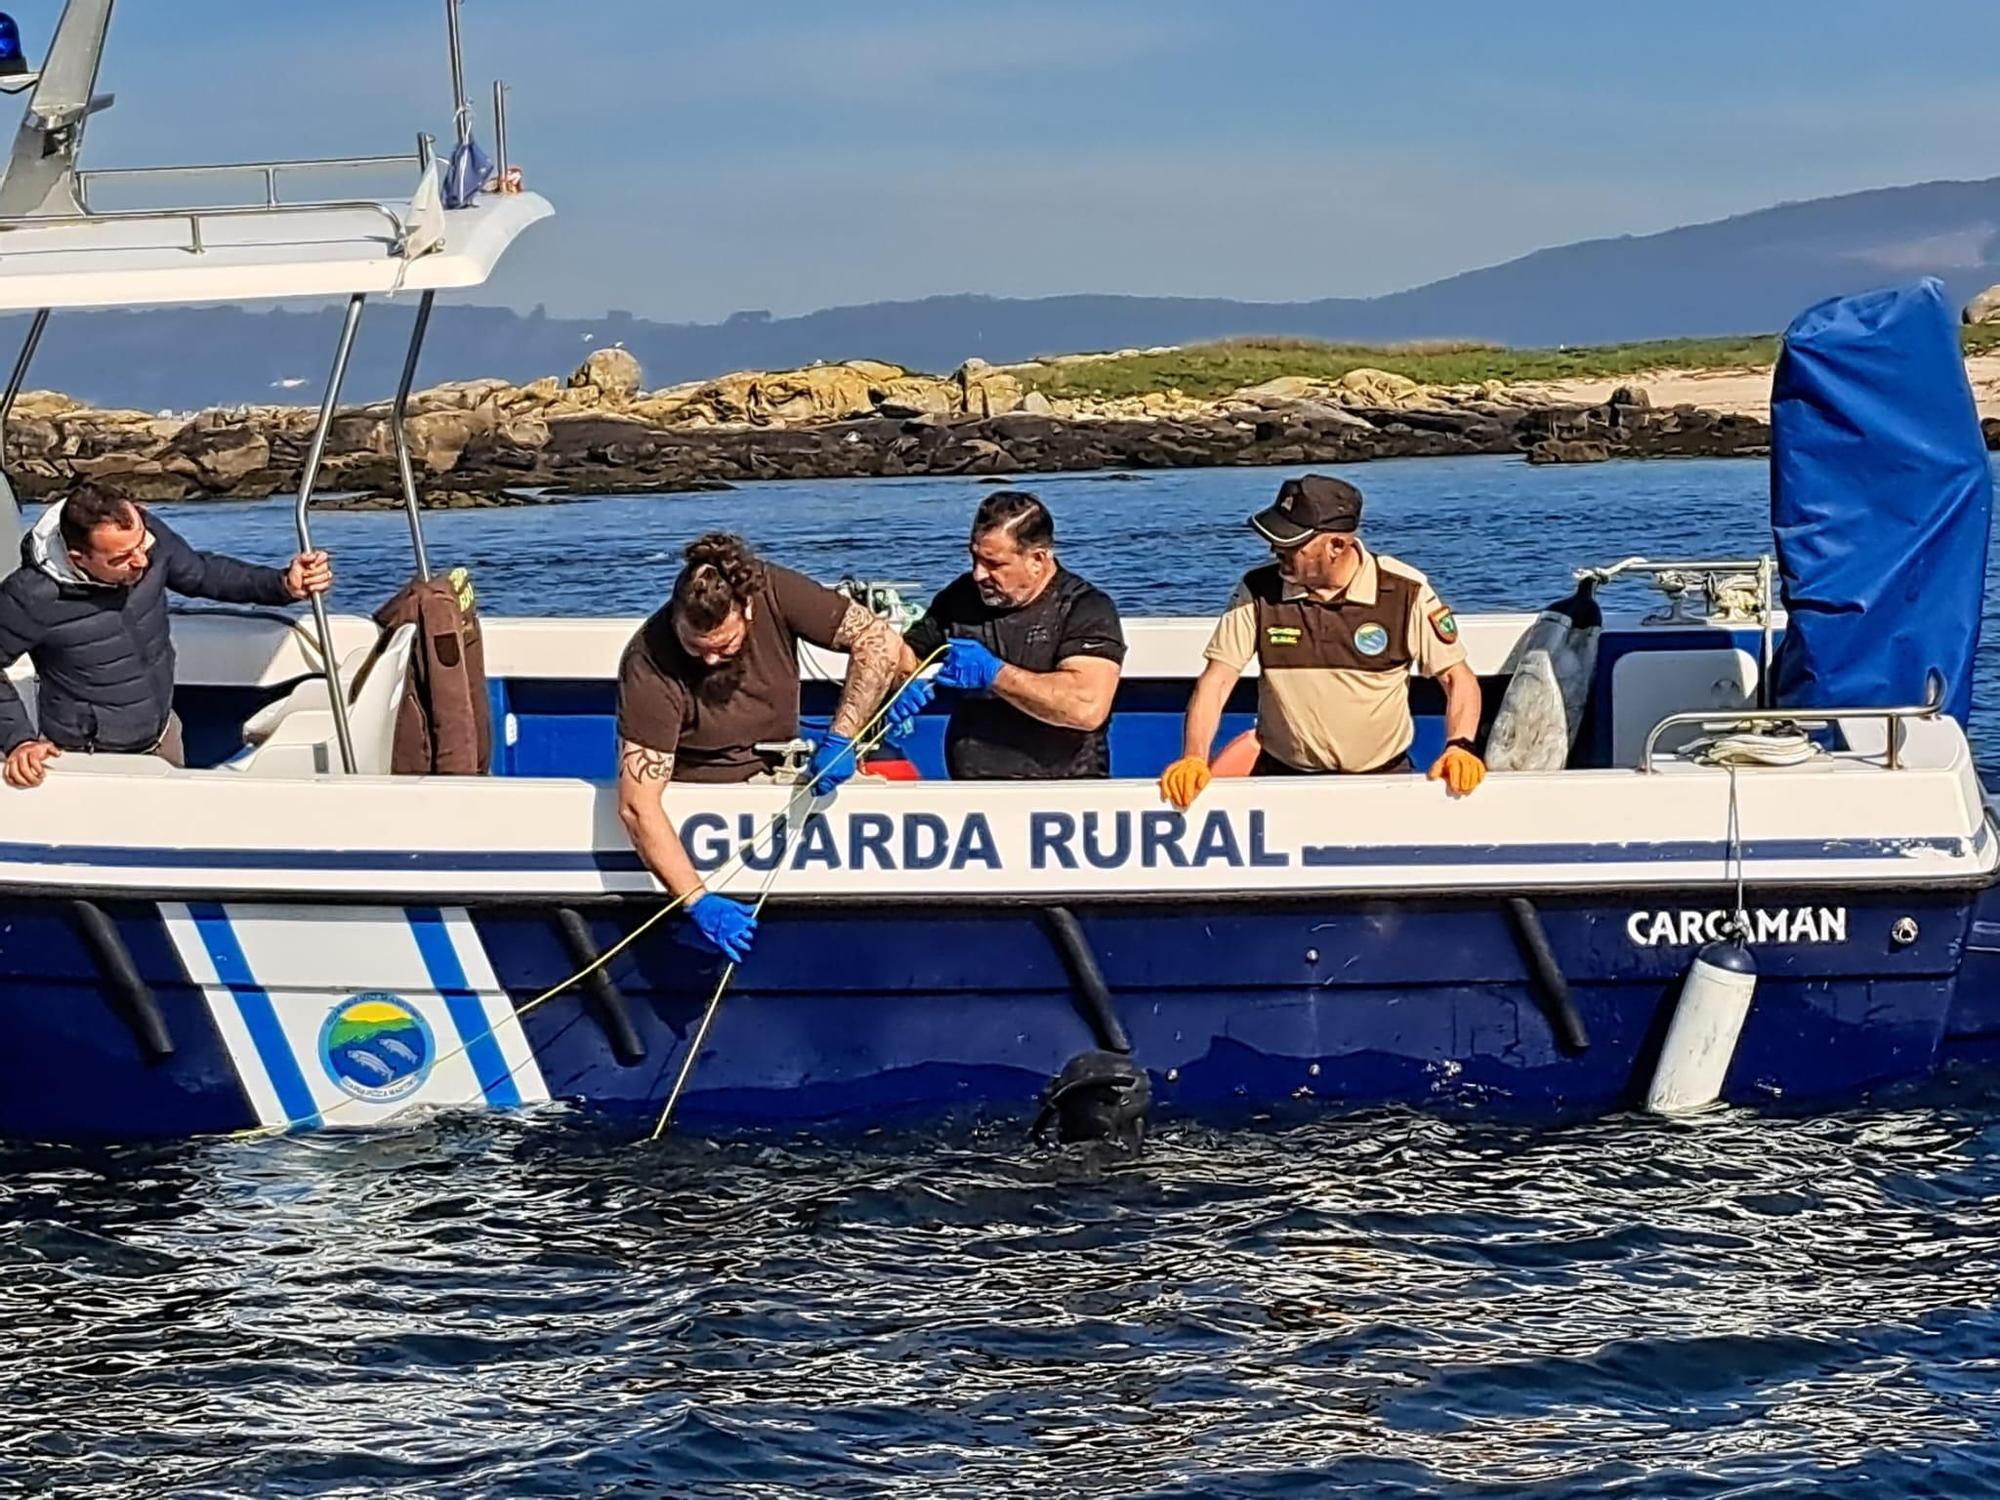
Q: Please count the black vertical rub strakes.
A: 4